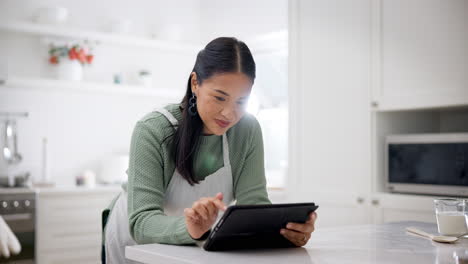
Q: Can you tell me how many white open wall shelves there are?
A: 2